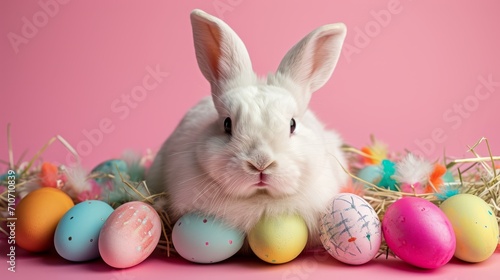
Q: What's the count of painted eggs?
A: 8